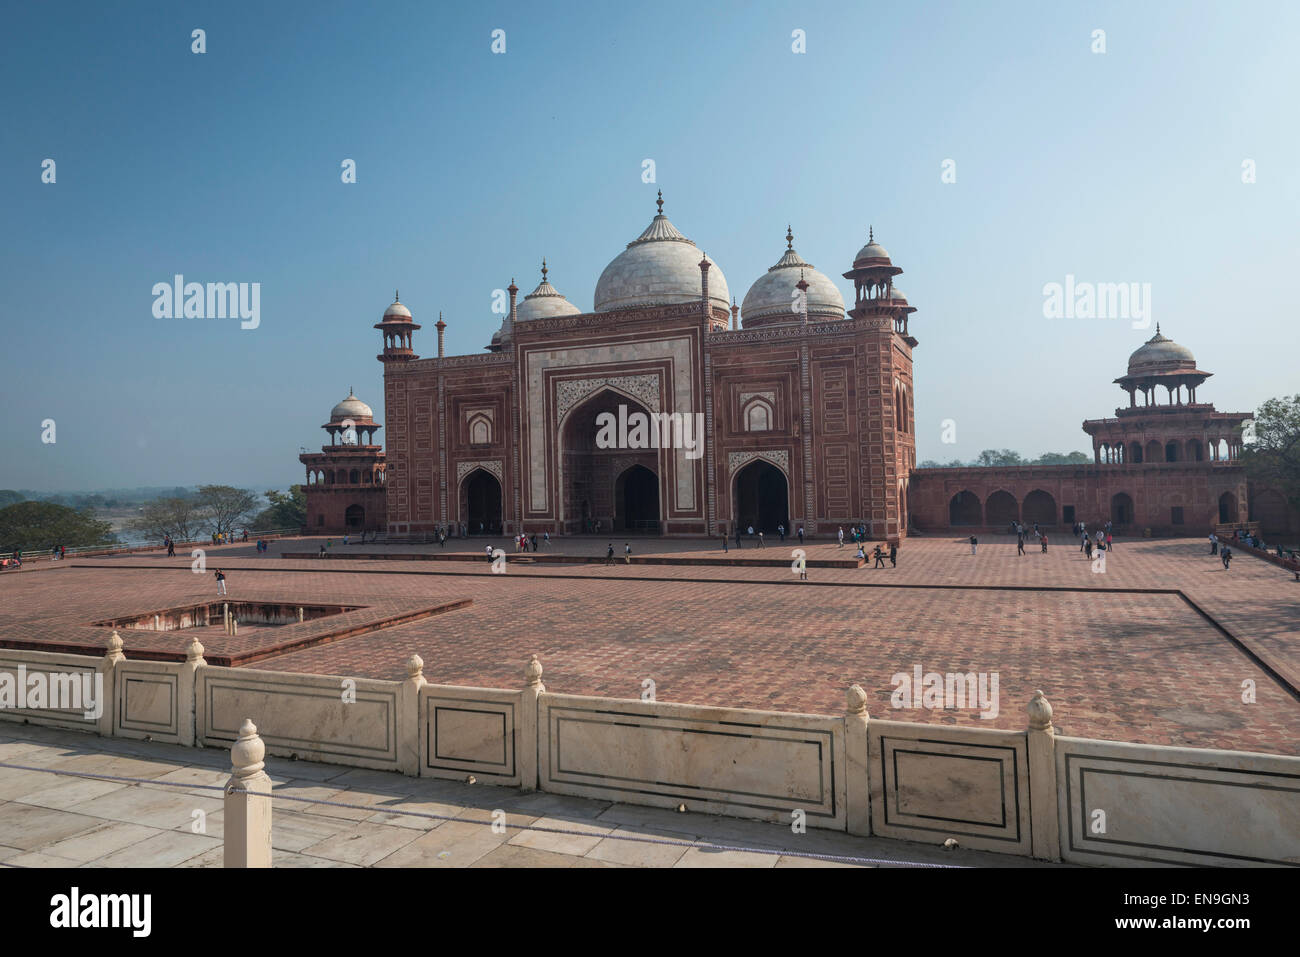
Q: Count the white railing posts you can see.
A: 7